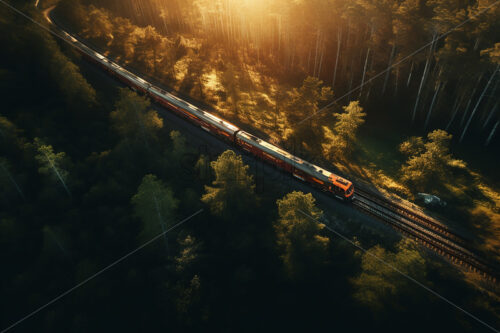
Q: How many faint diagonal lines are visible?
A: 4